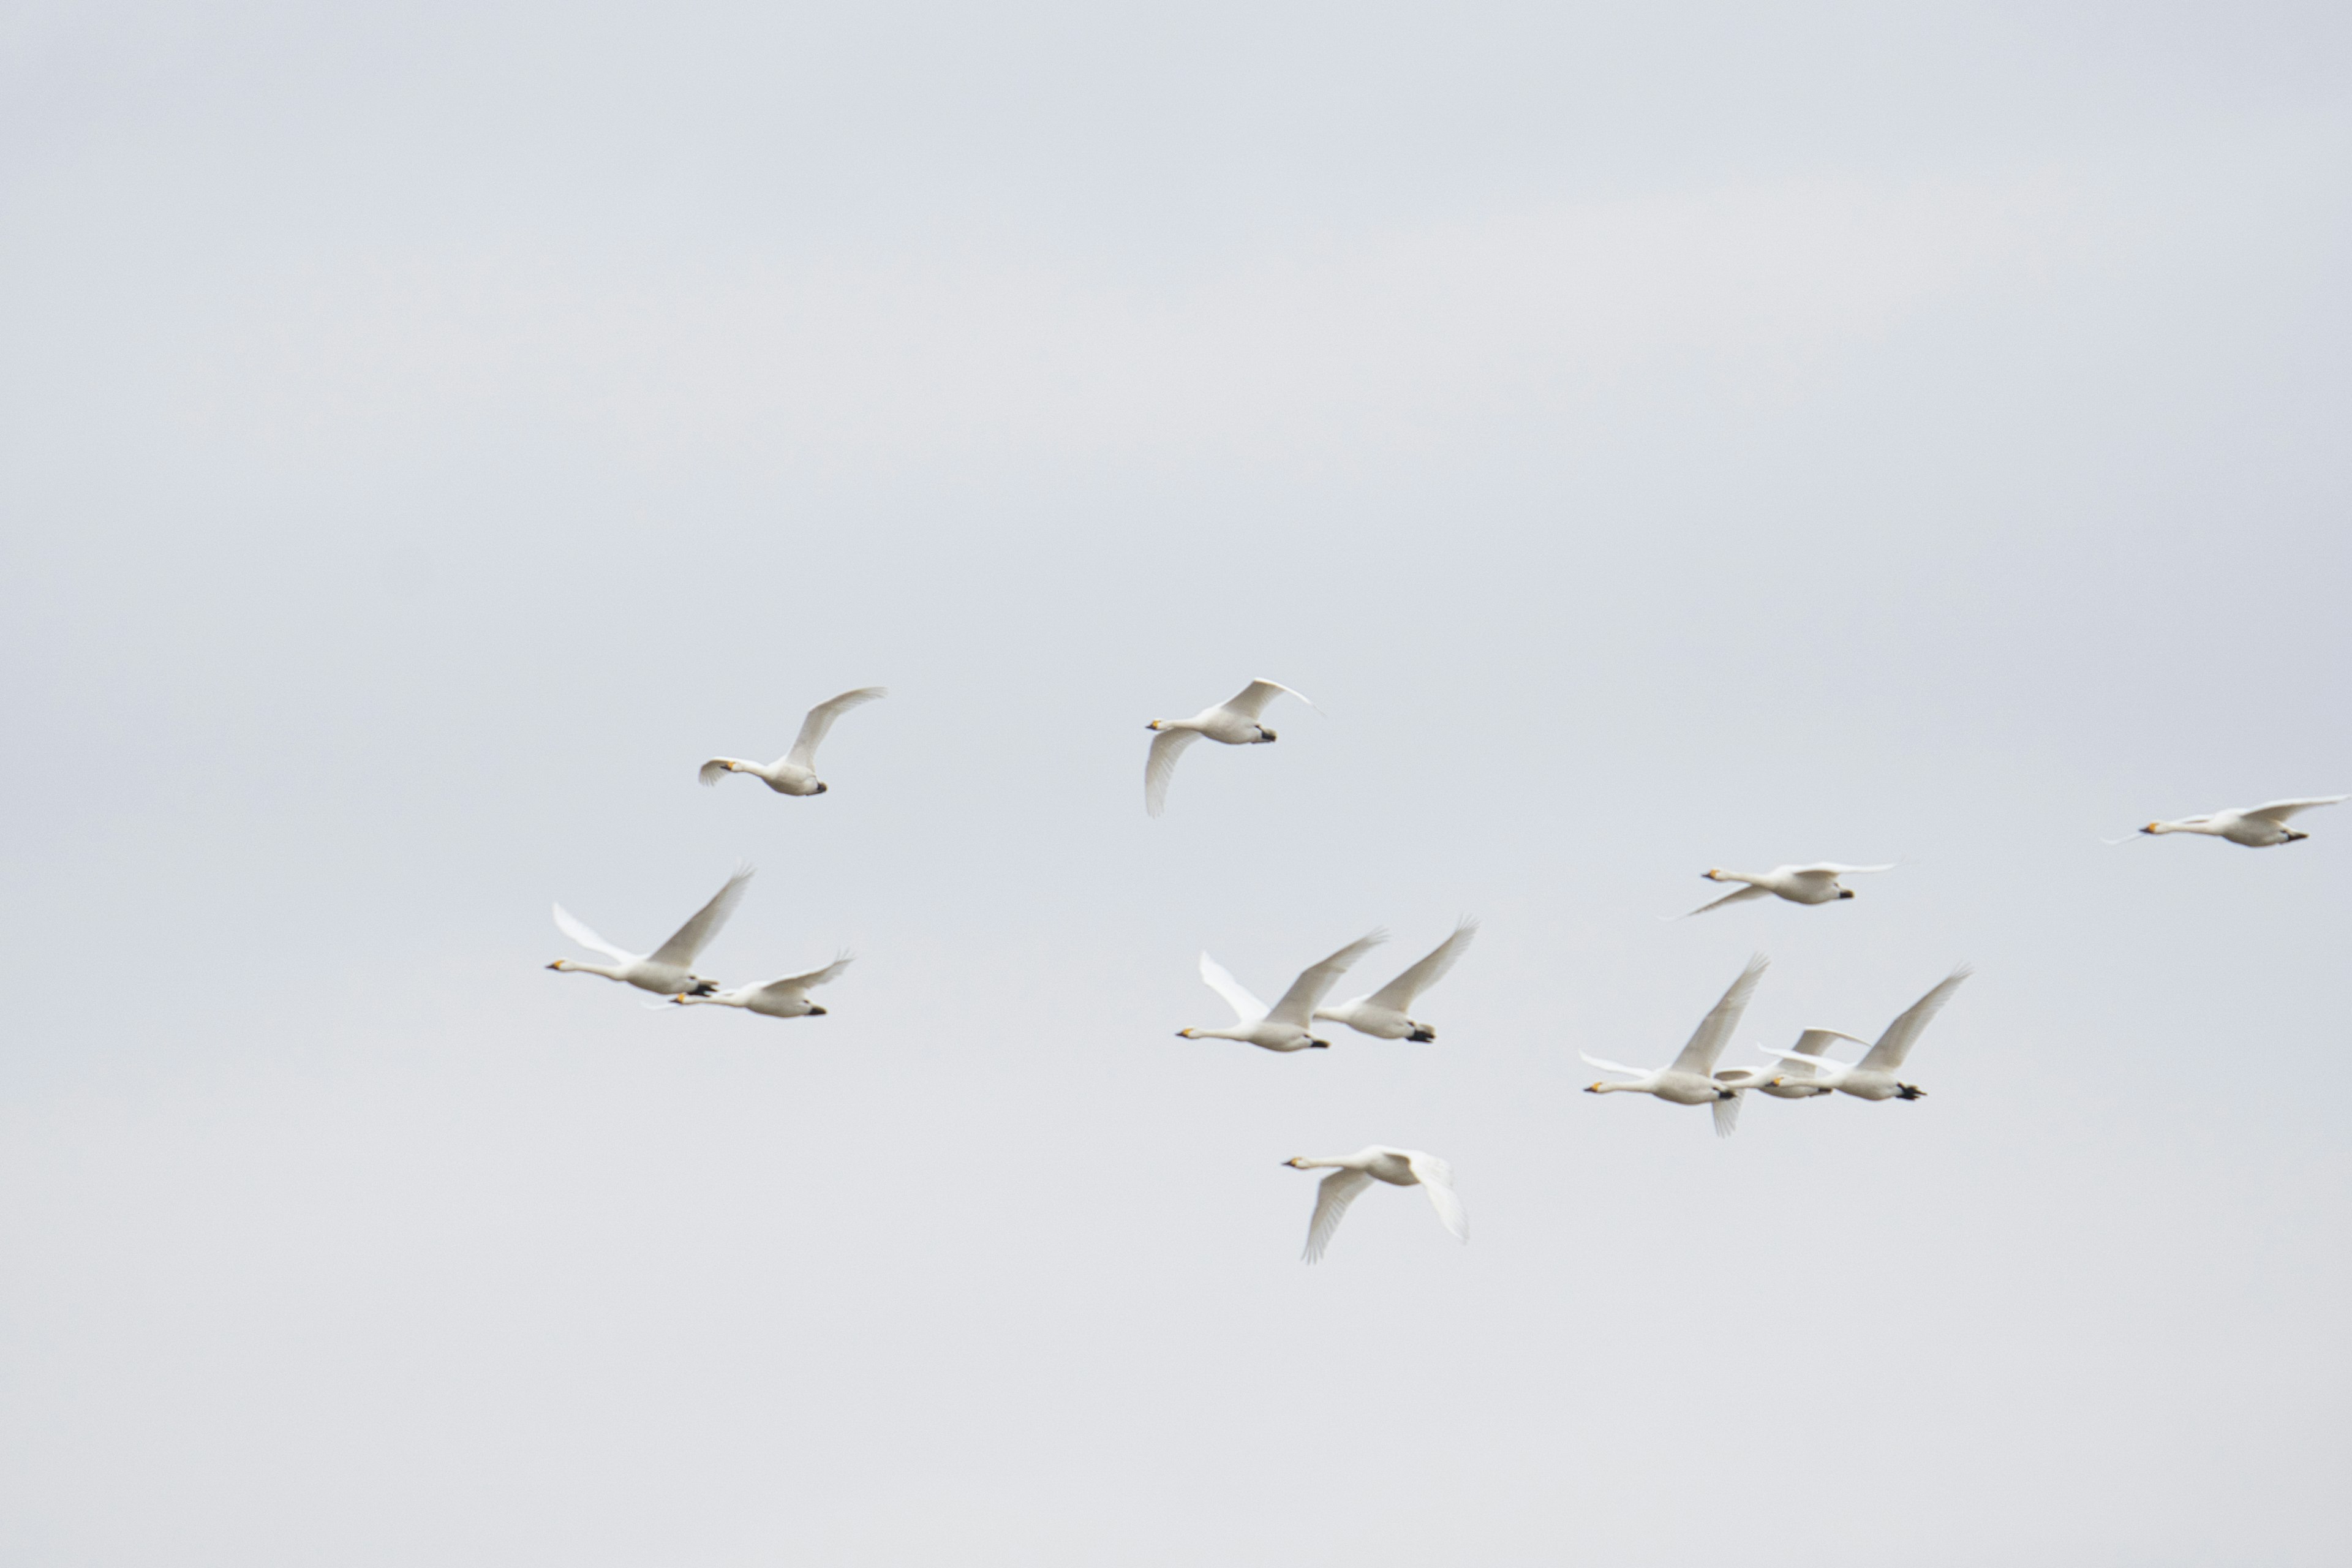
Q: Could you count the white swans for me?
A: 12